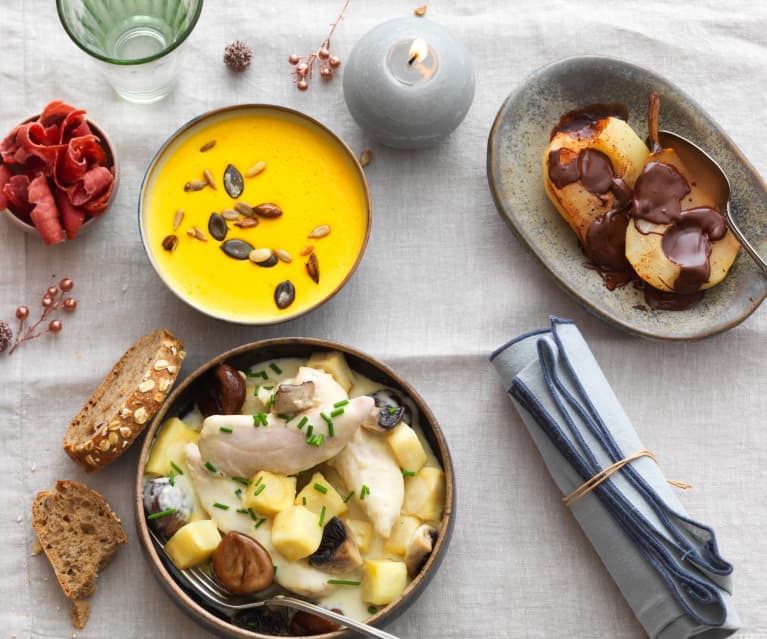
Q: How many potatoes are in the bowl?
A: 11